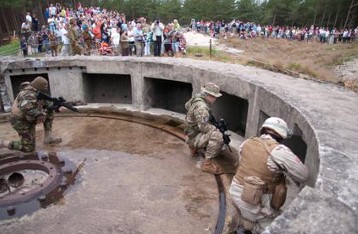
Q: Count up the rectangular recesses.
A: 5